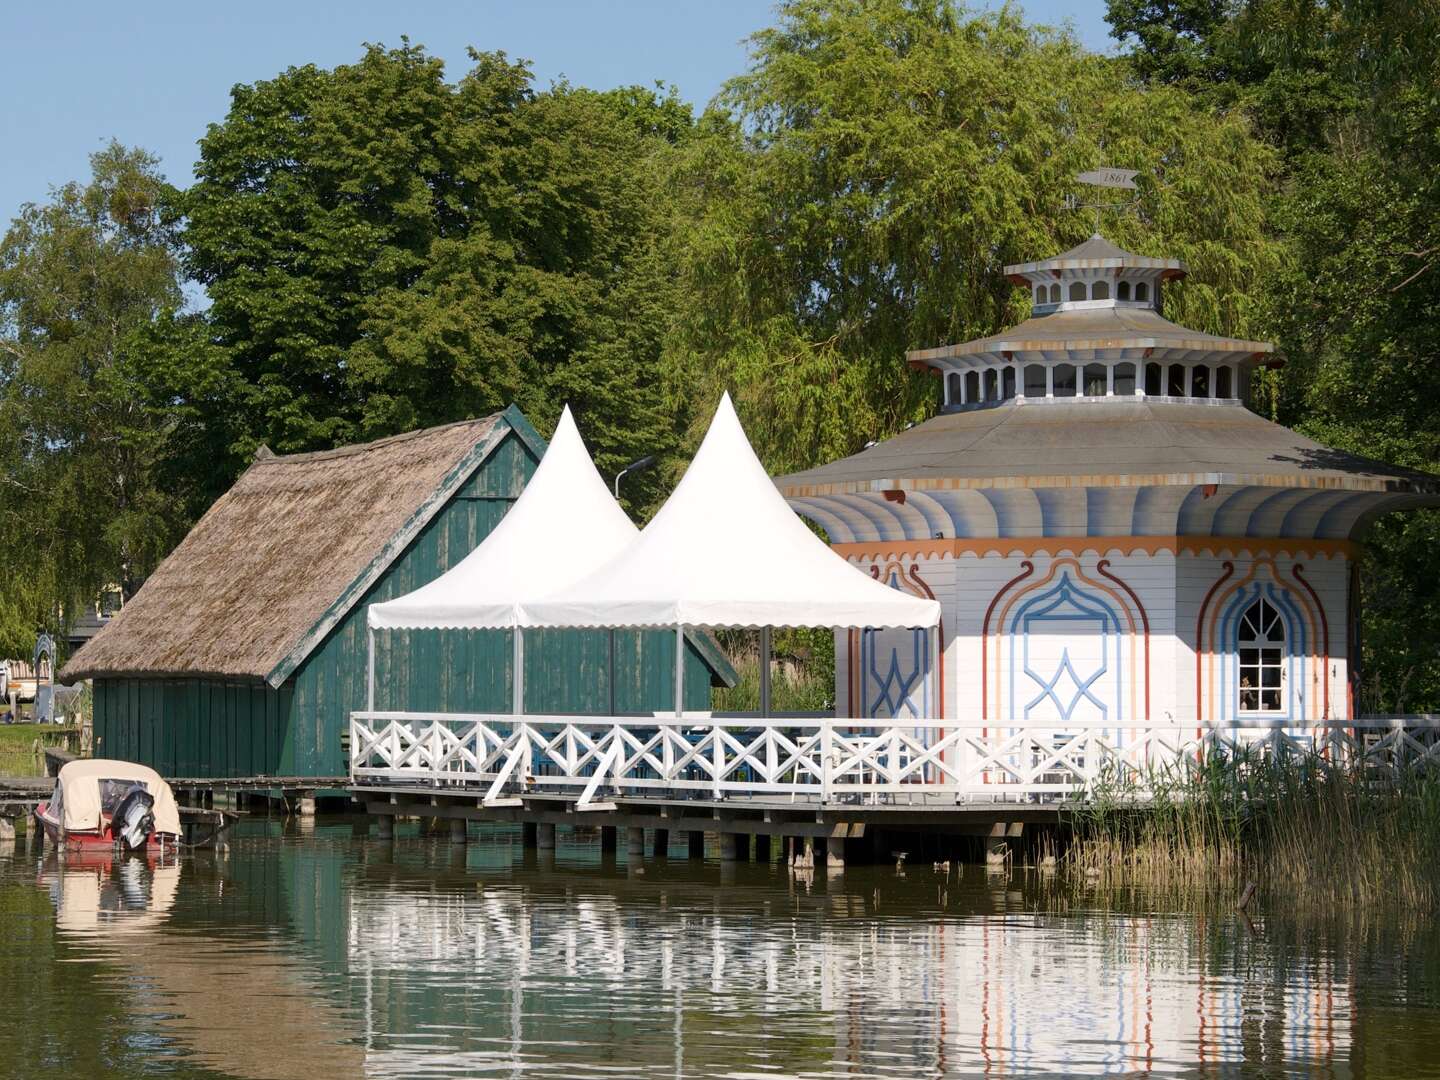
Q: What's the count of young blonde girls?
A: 0